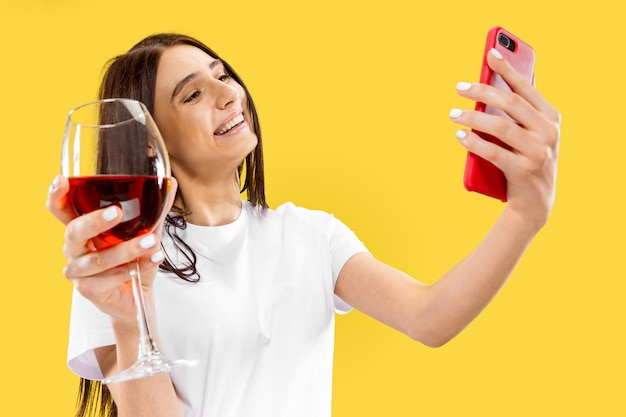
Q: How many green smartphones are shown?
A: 0